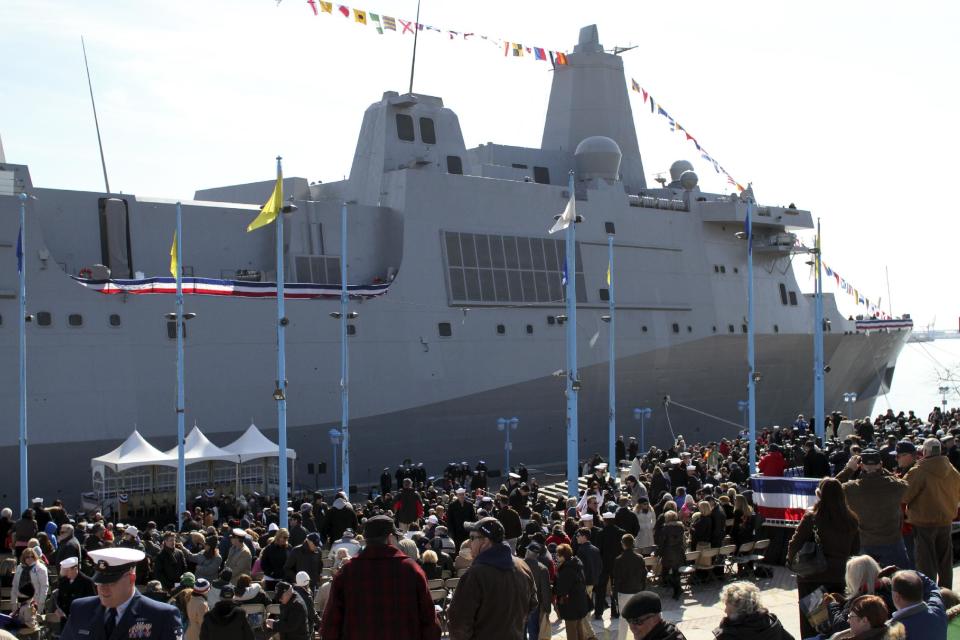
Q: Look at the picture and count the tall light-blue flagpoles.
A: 8